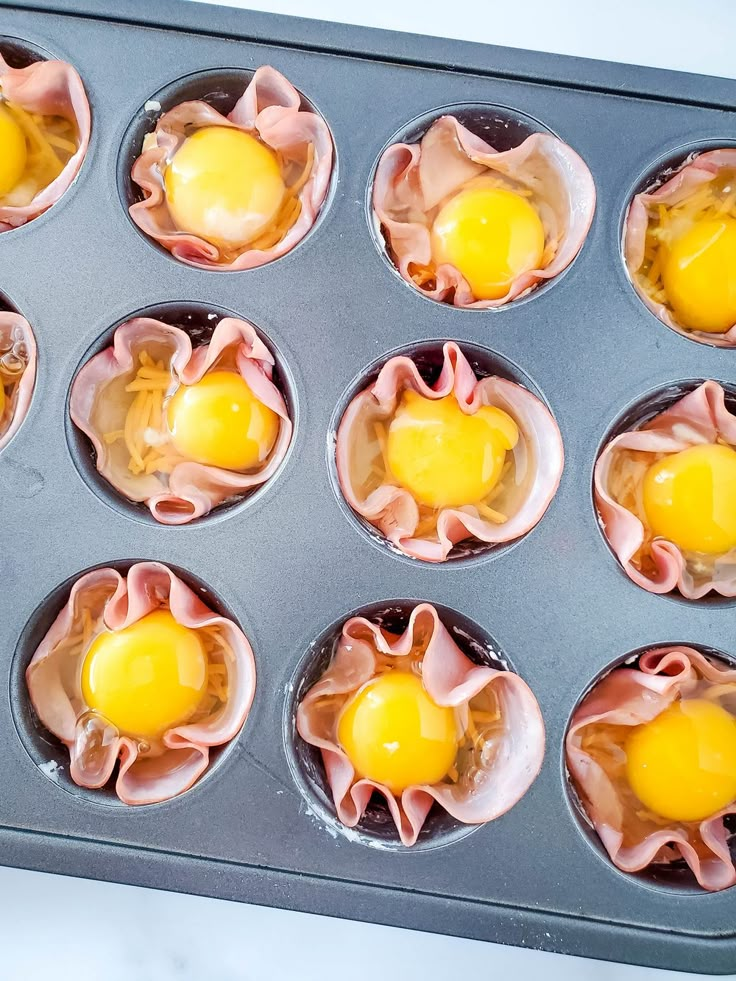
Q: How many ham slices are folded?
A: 11